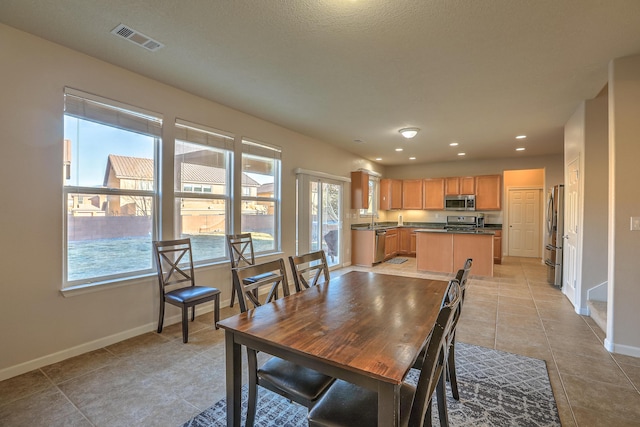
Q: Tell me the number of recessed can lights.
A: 7